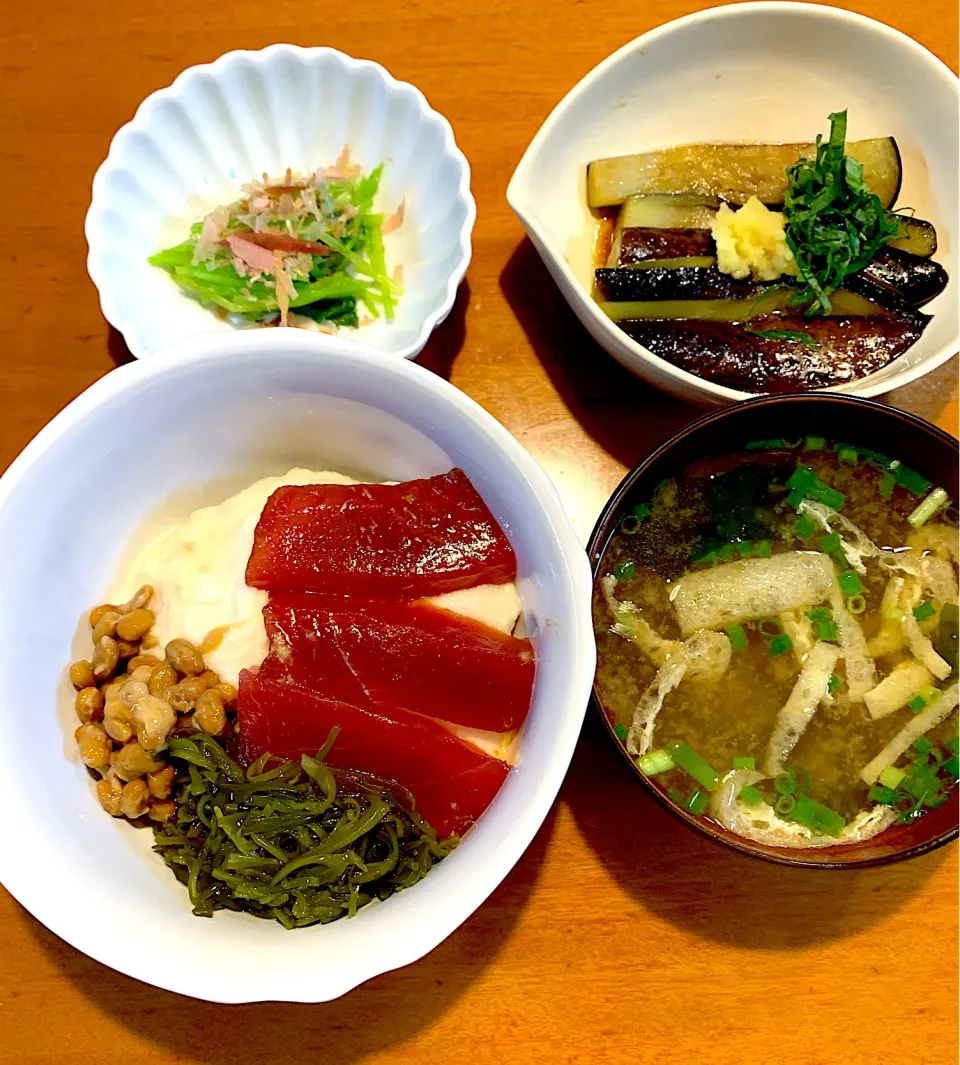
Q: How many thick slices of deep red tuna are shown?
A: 3